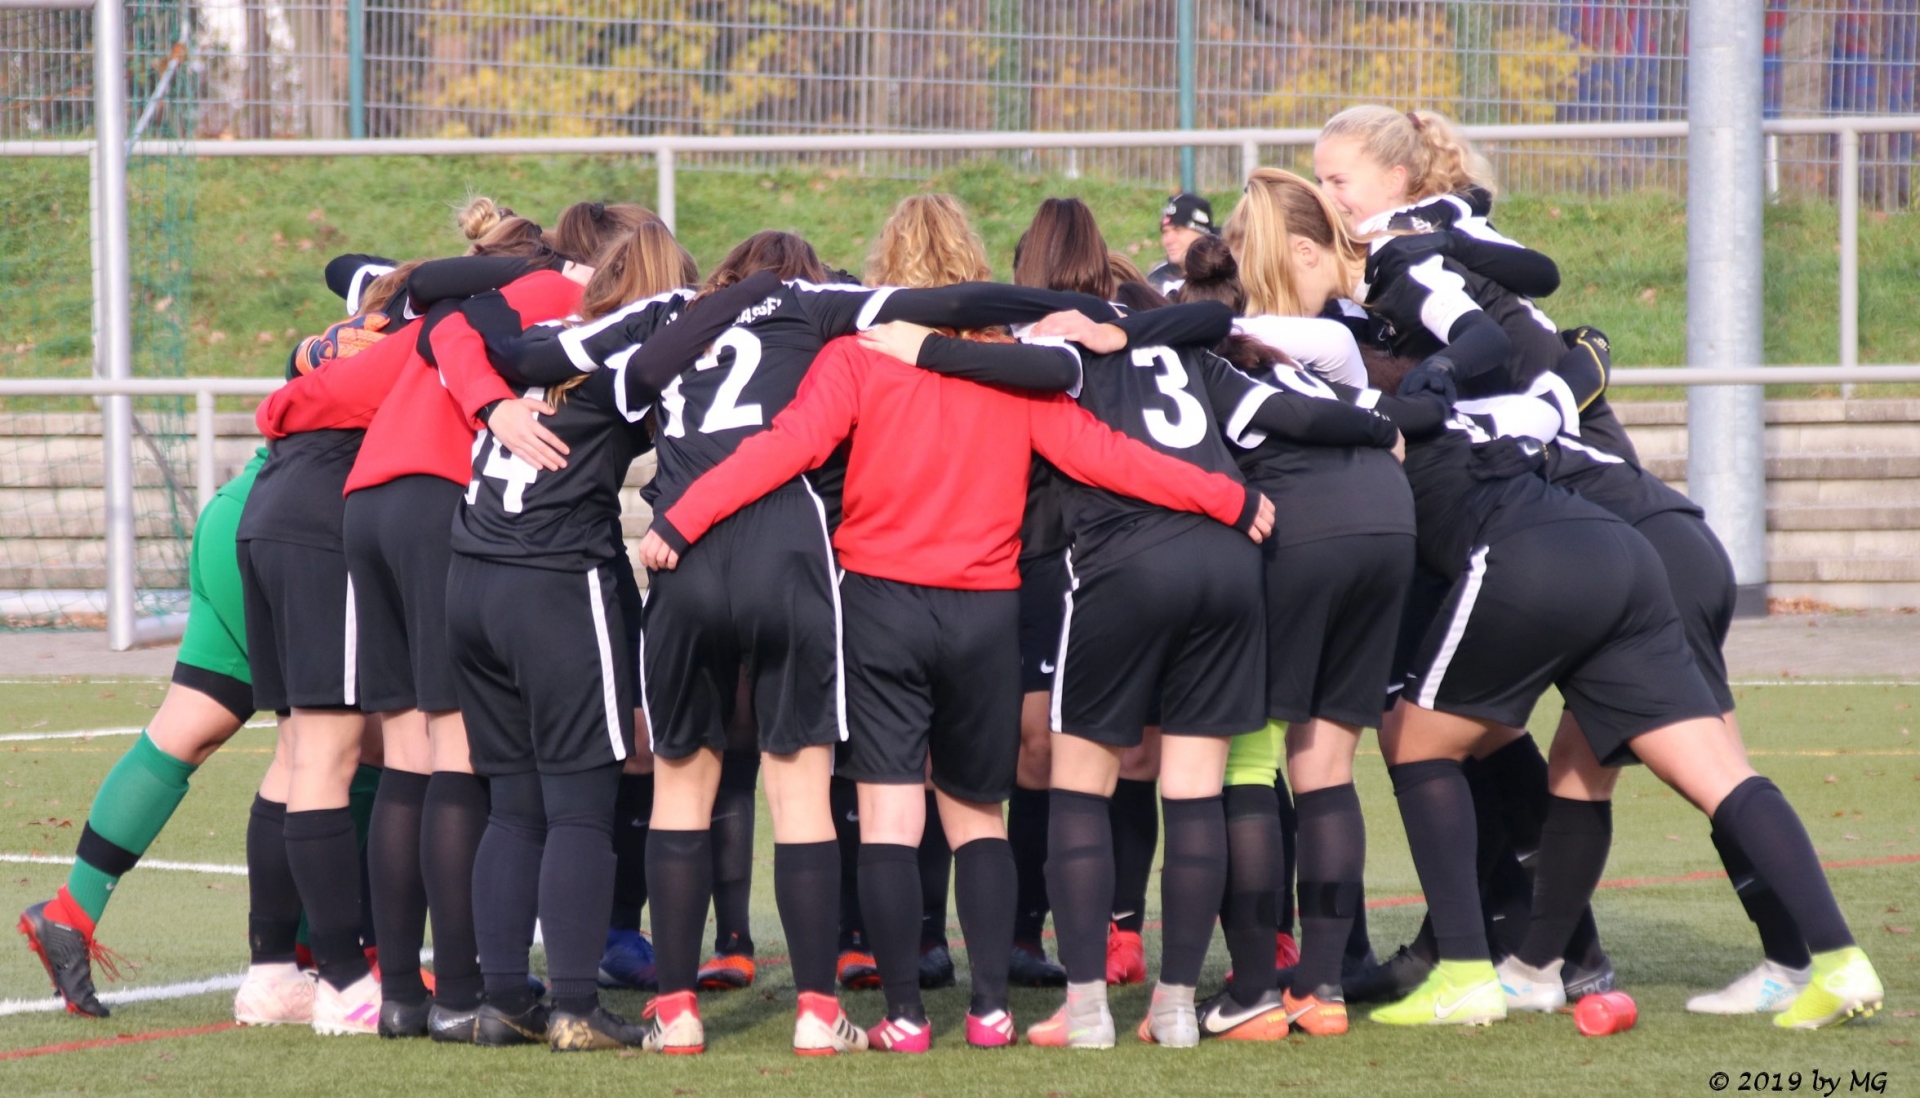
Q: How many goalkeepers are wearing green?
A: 1